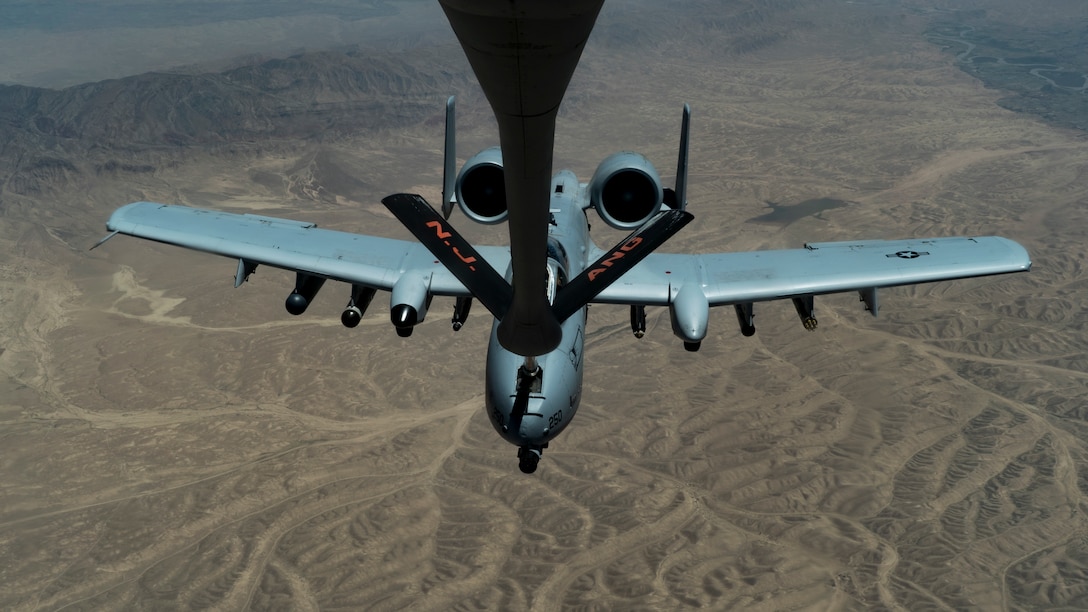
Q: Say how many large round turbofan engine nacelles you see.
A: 2